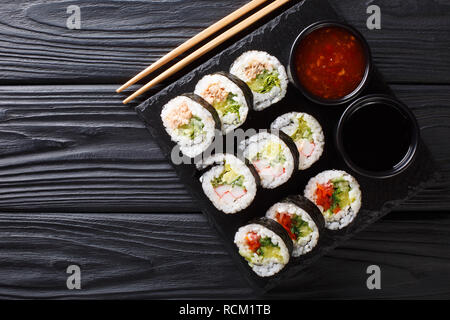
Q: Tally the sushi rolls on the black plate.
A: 9